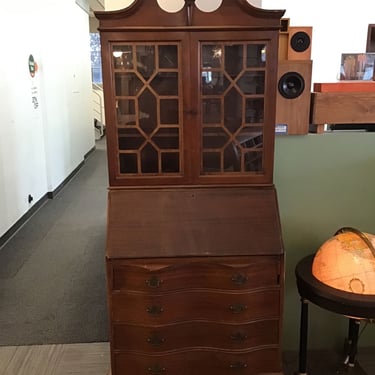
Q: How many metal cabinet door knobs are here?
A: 2